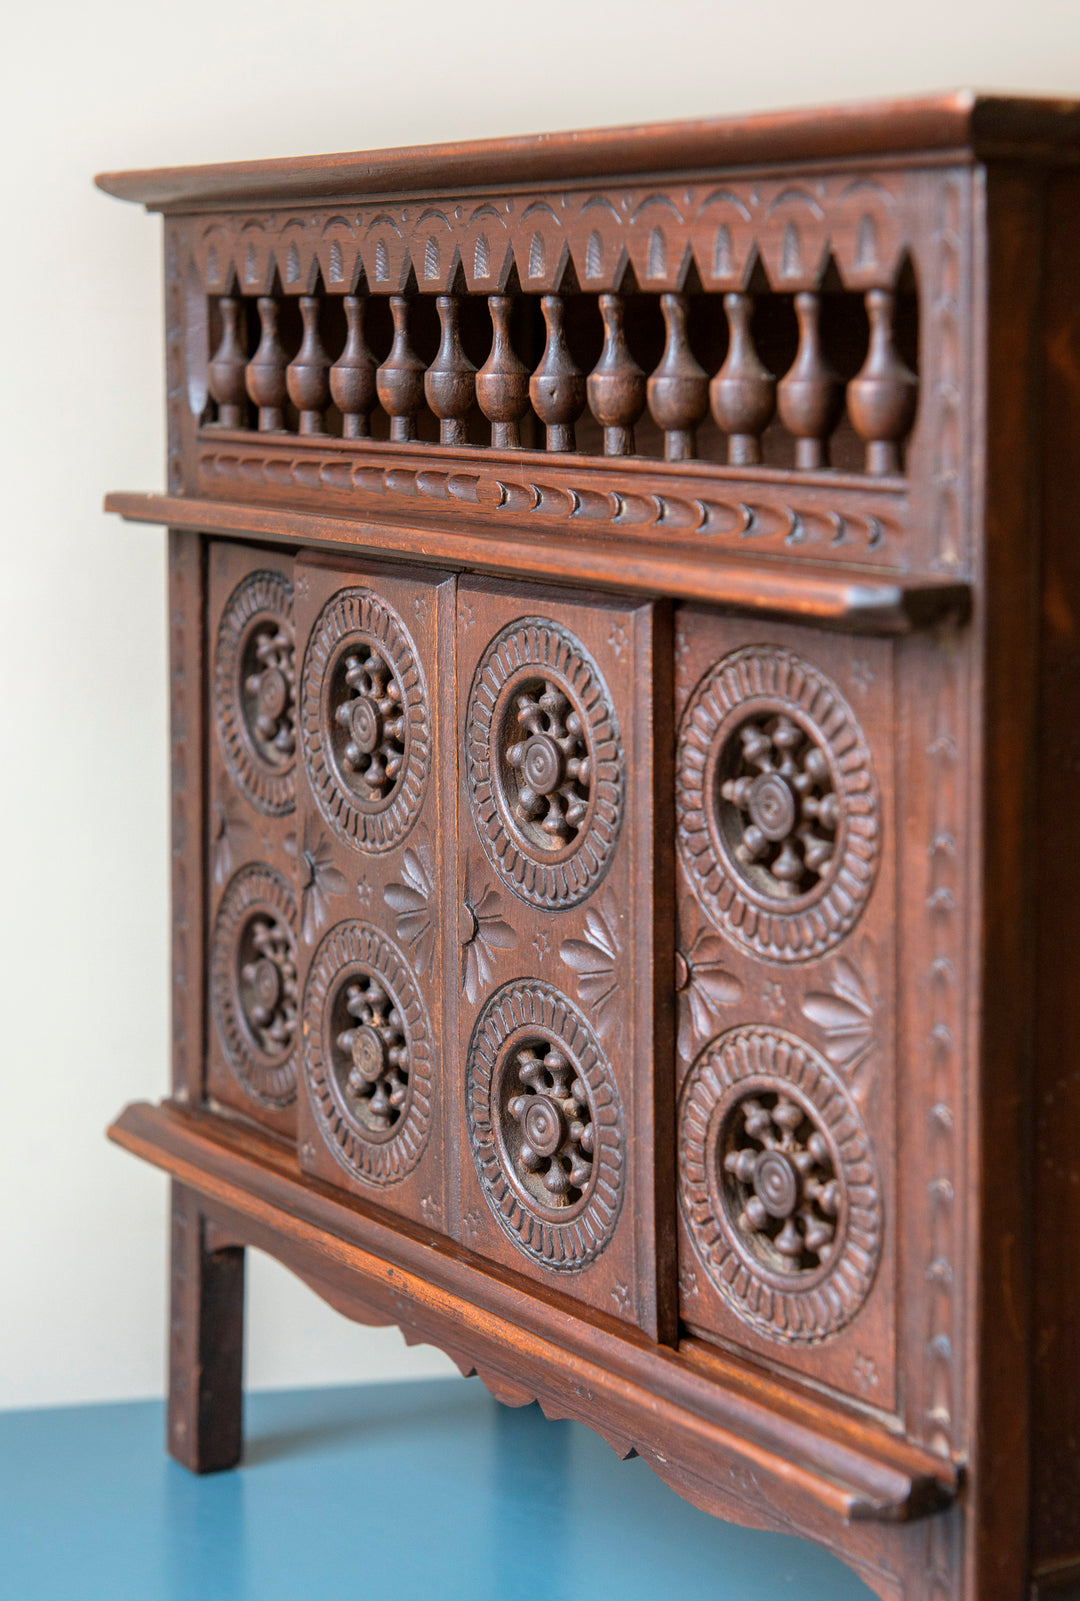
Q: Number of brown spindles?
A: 13